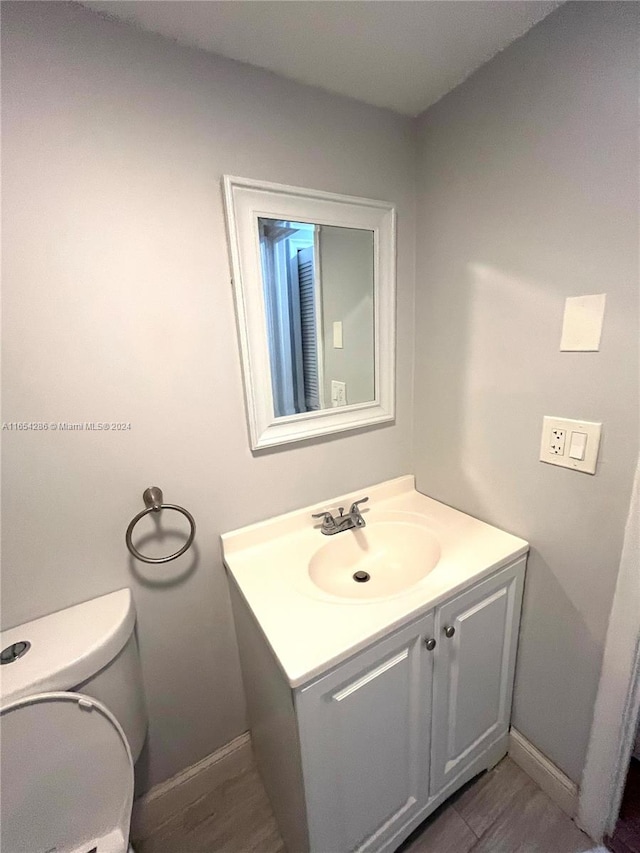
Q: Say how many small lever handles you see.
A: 2